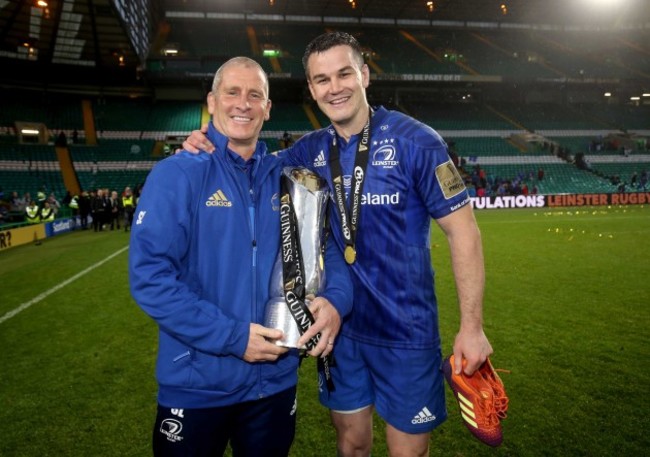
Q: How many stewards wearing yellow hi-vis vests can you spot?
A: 5